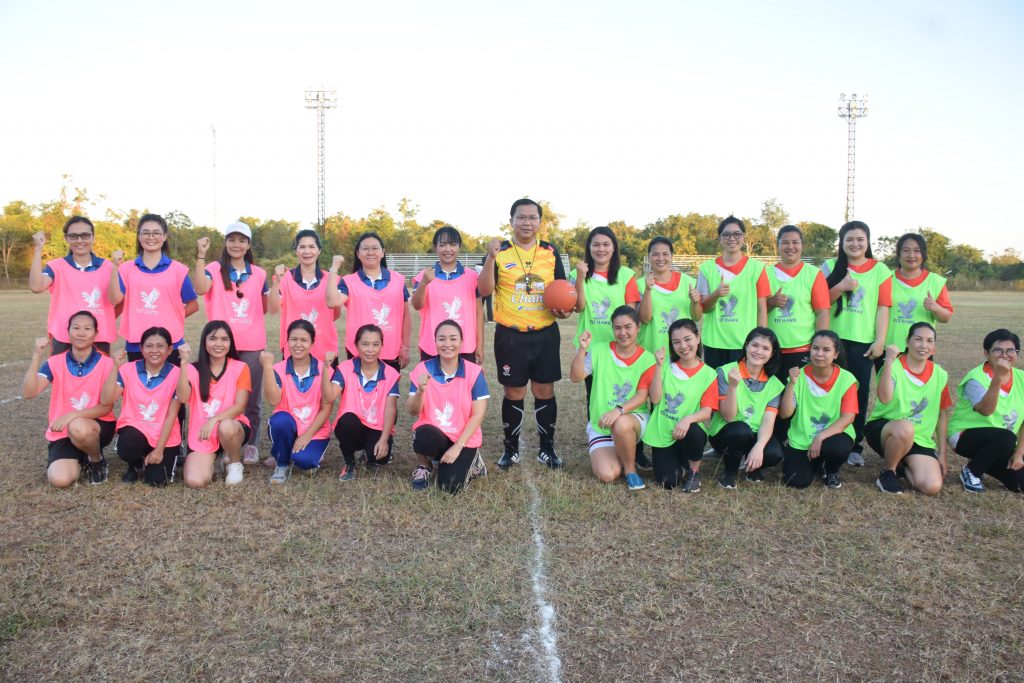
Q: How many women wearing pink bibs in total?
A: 12